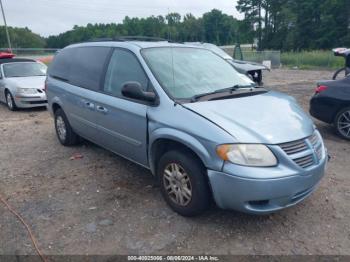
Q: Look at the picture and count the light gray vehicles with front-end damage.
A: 1